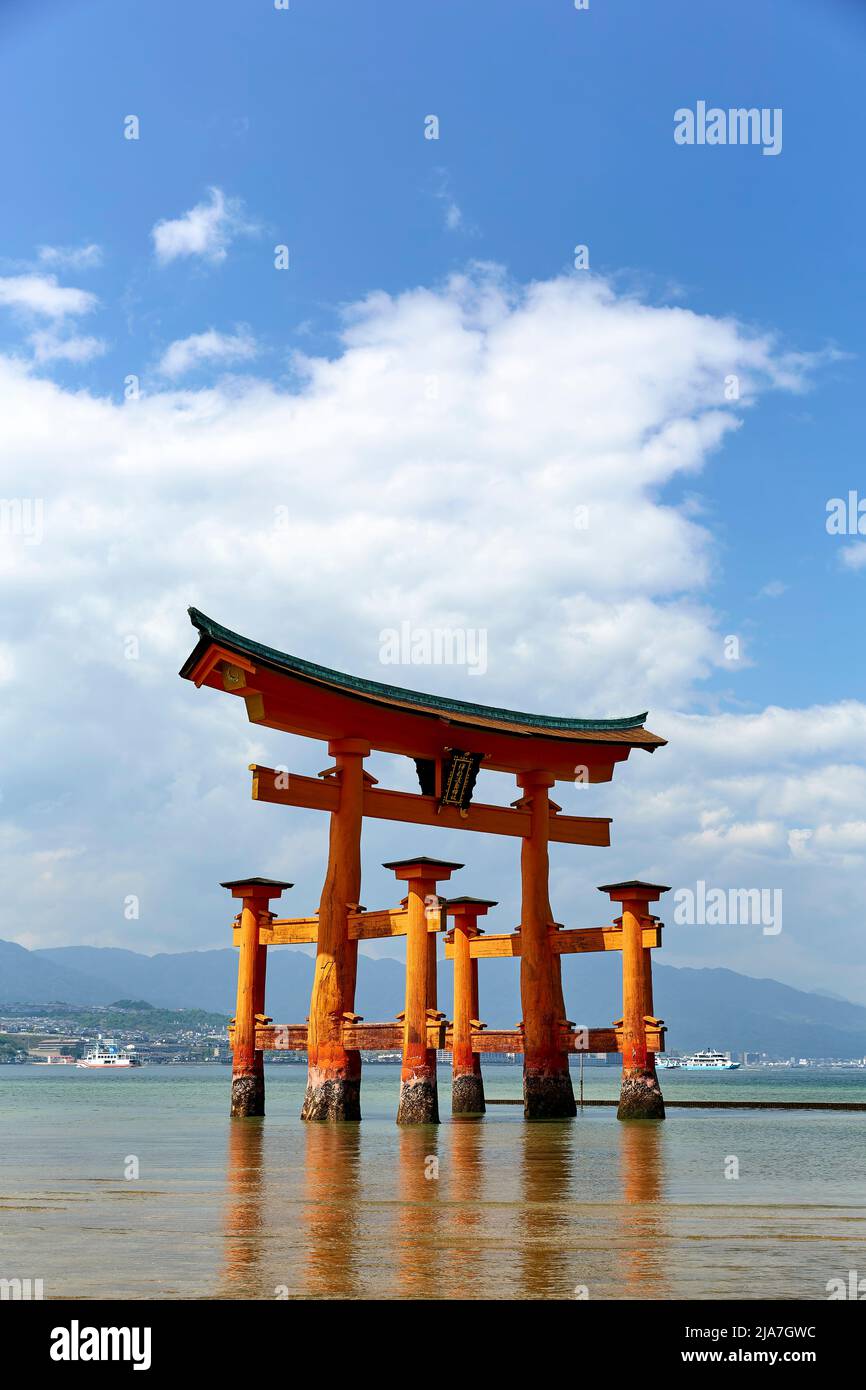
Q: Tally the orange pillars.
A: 6